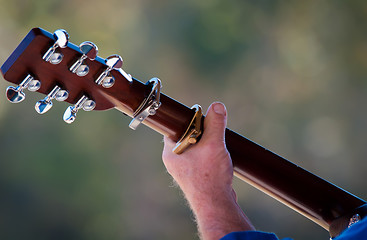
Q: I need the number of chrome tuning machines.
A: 6